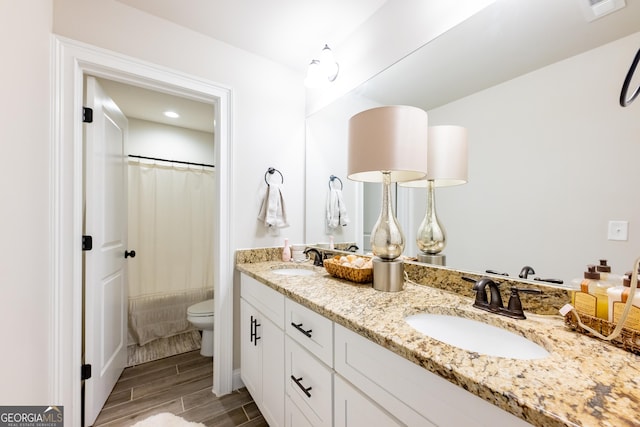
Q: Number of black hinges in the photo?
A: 3